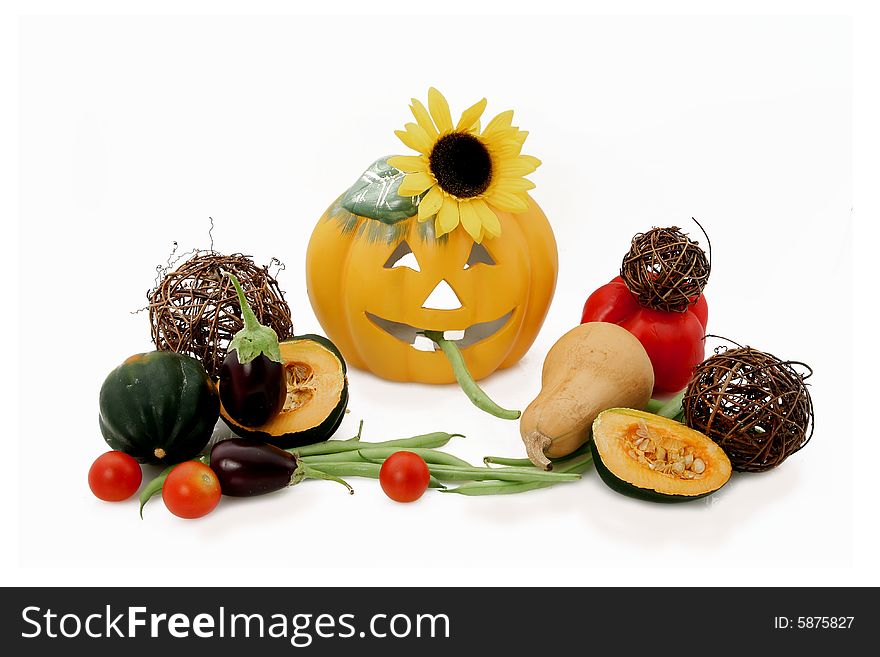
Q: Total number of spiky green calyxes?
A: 2